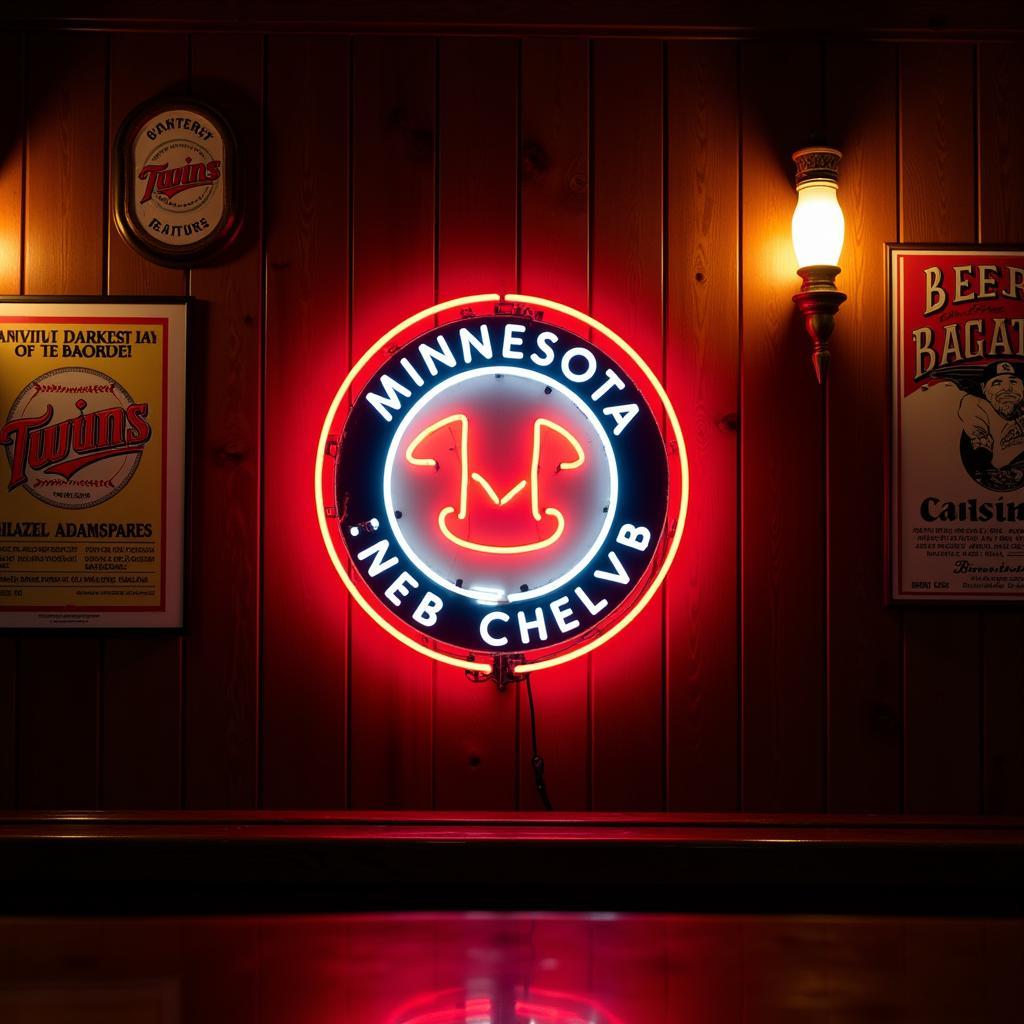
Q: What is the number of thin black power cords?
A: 1